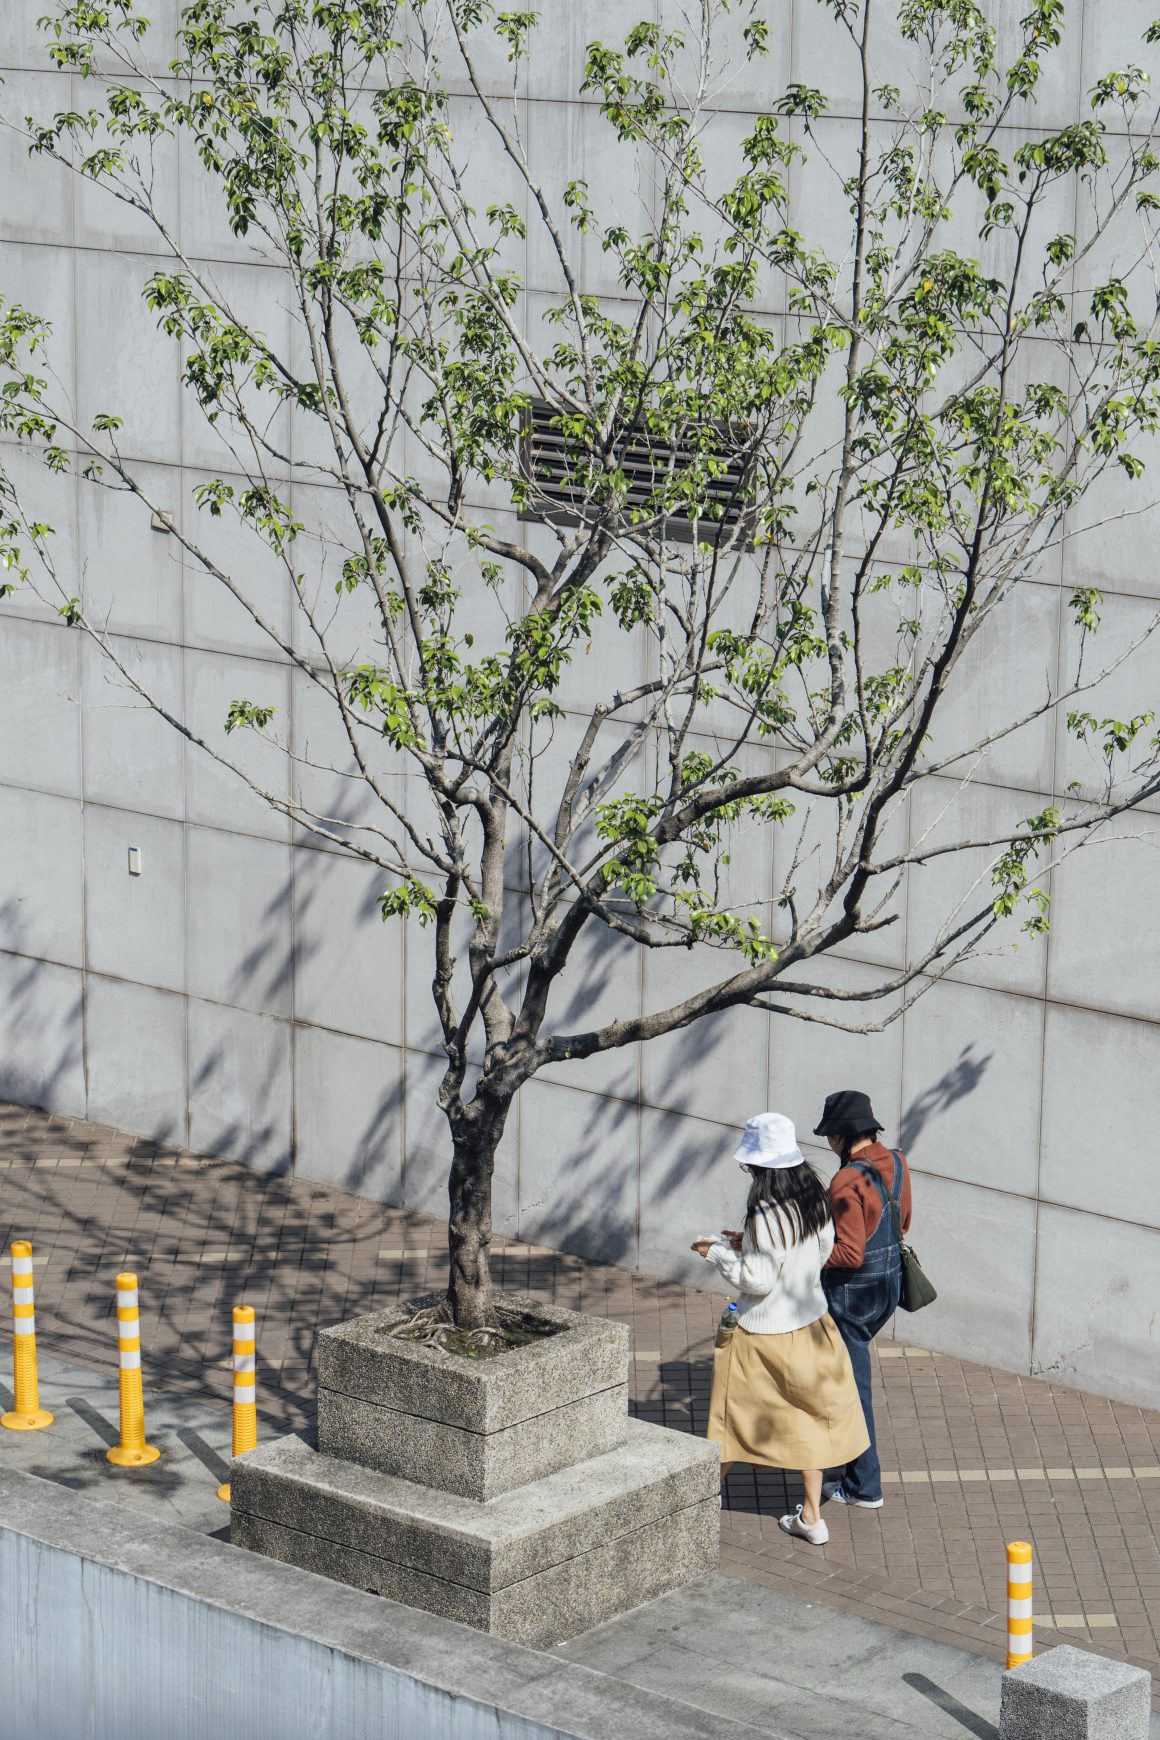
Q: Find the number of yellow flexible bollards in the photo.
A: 4